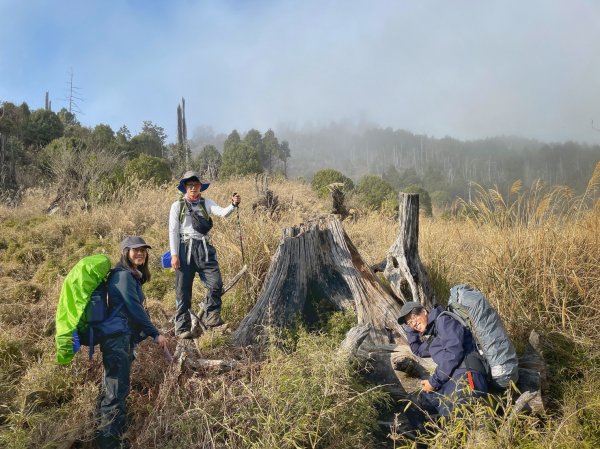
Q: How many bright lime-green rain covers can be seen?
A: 1